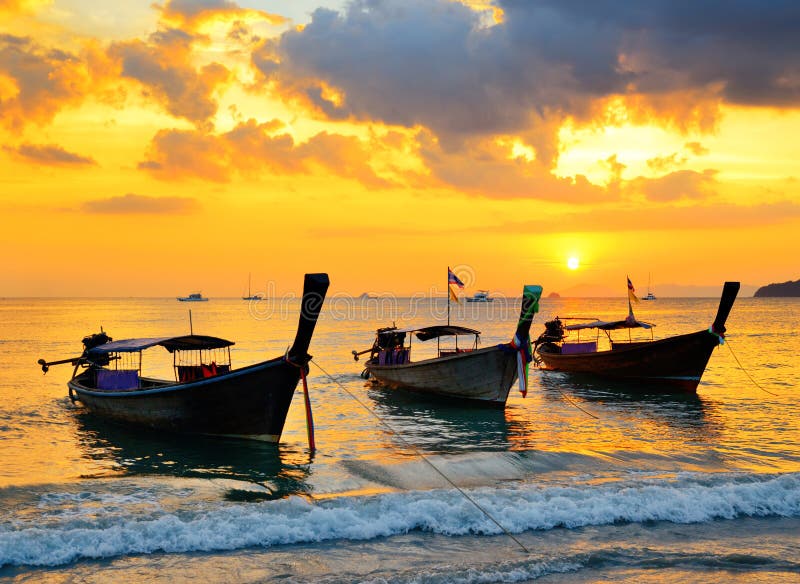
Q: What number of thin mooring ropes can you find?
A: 3